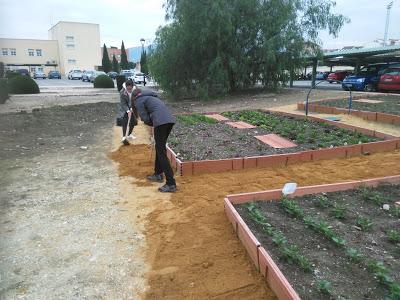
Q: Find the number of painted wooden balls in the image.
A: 0